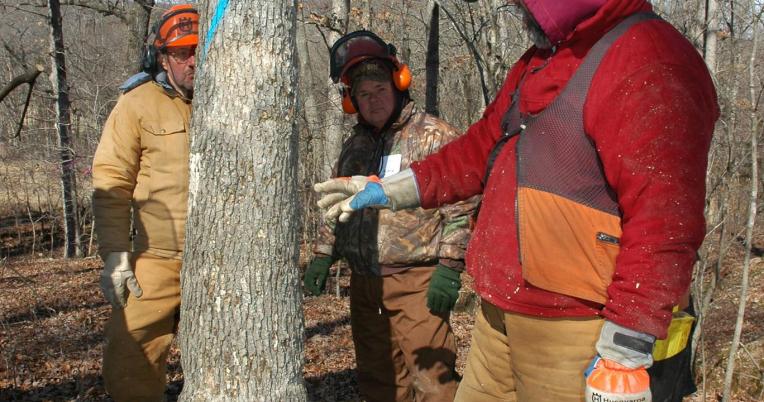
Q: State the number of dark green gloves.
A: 2